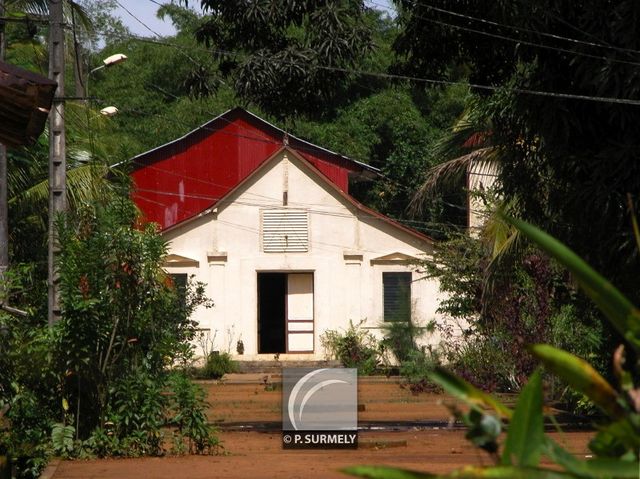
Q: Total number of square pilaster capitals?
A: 2